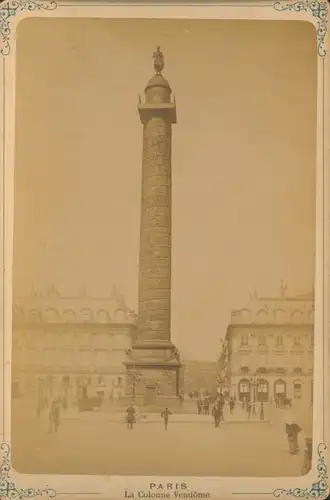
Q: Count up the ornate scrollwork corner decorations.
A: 4